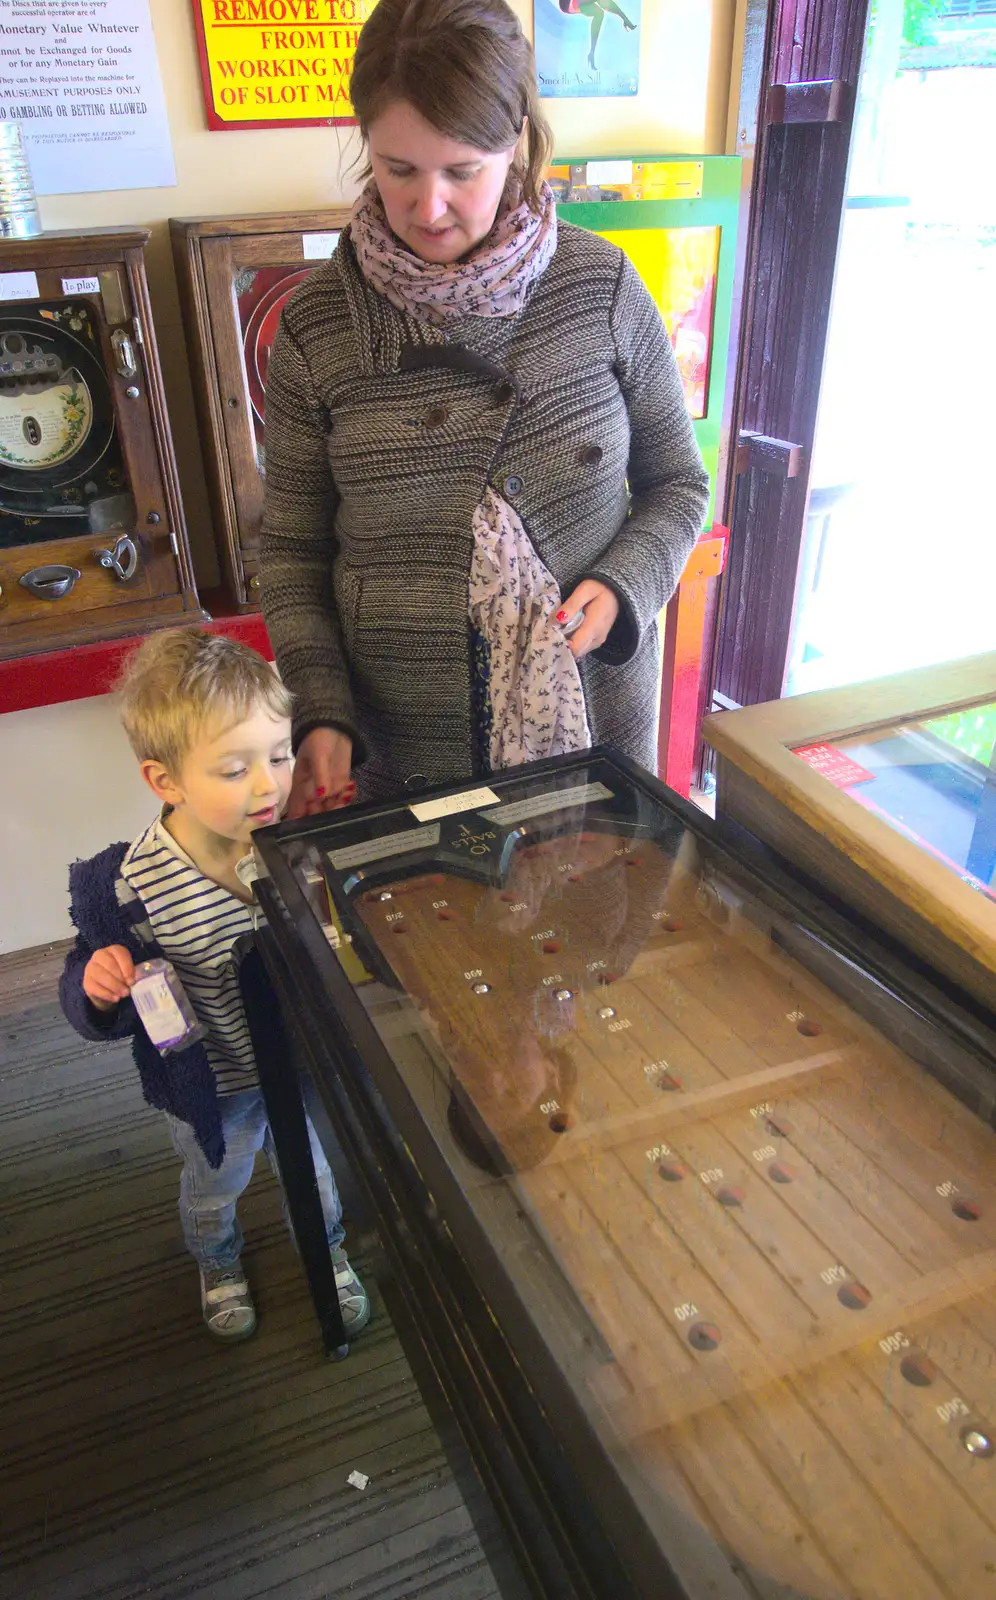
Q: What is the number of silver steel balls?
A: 5